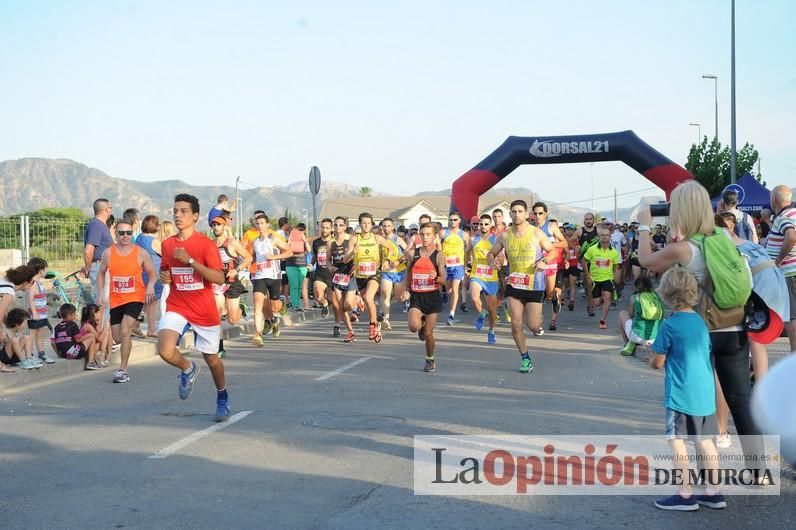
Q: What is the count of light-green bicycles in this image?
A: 1